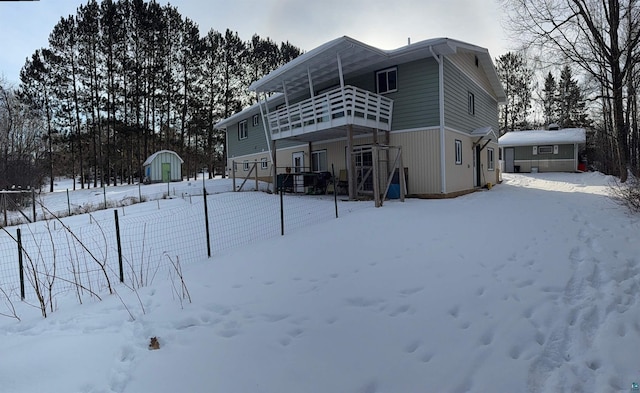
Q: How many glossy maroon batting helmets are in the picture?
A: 0